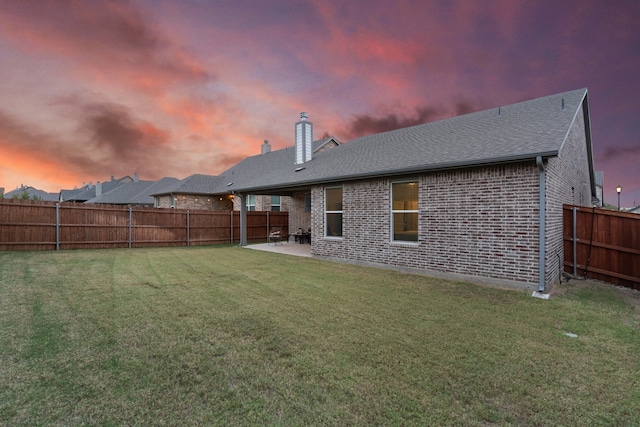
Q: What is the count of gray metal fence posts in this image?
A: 6